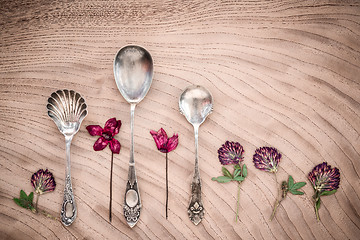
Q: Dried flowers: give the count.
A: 6